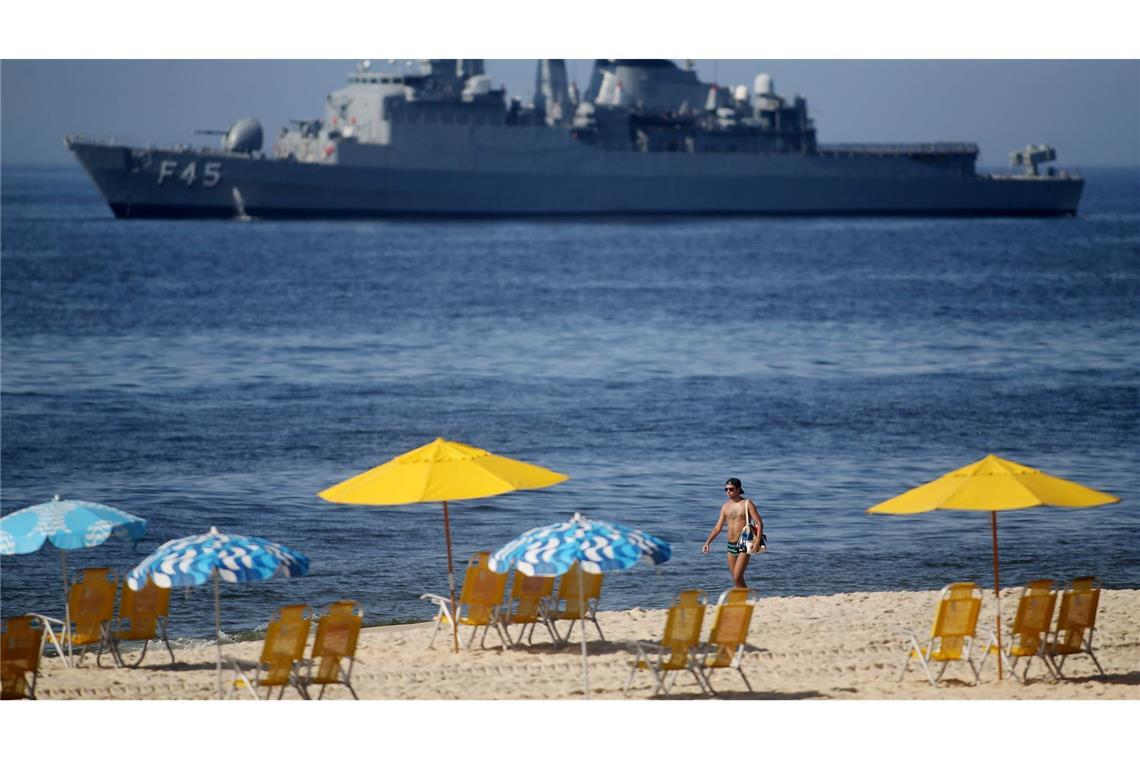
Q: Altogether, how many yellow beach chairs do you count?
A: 13